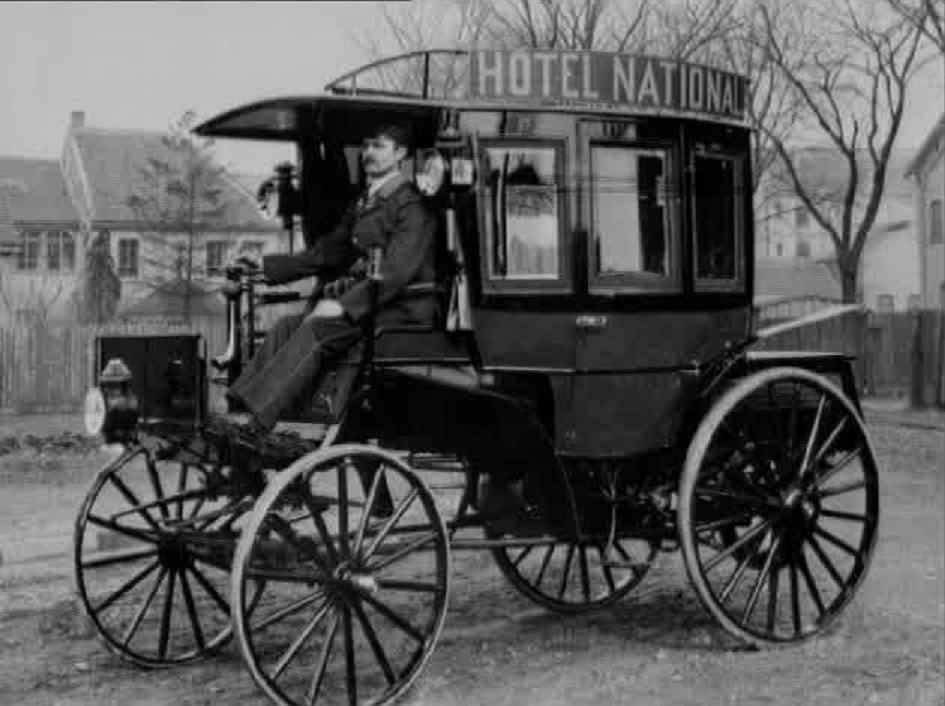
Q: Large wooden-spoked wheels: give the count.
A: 4